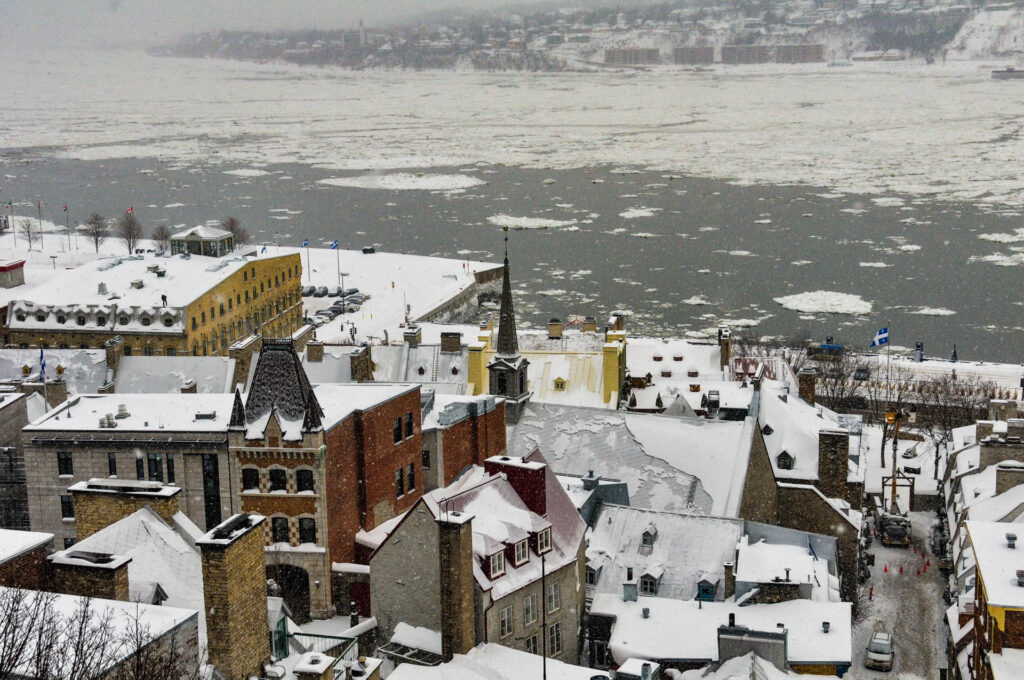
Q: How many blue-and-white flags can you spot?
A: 5